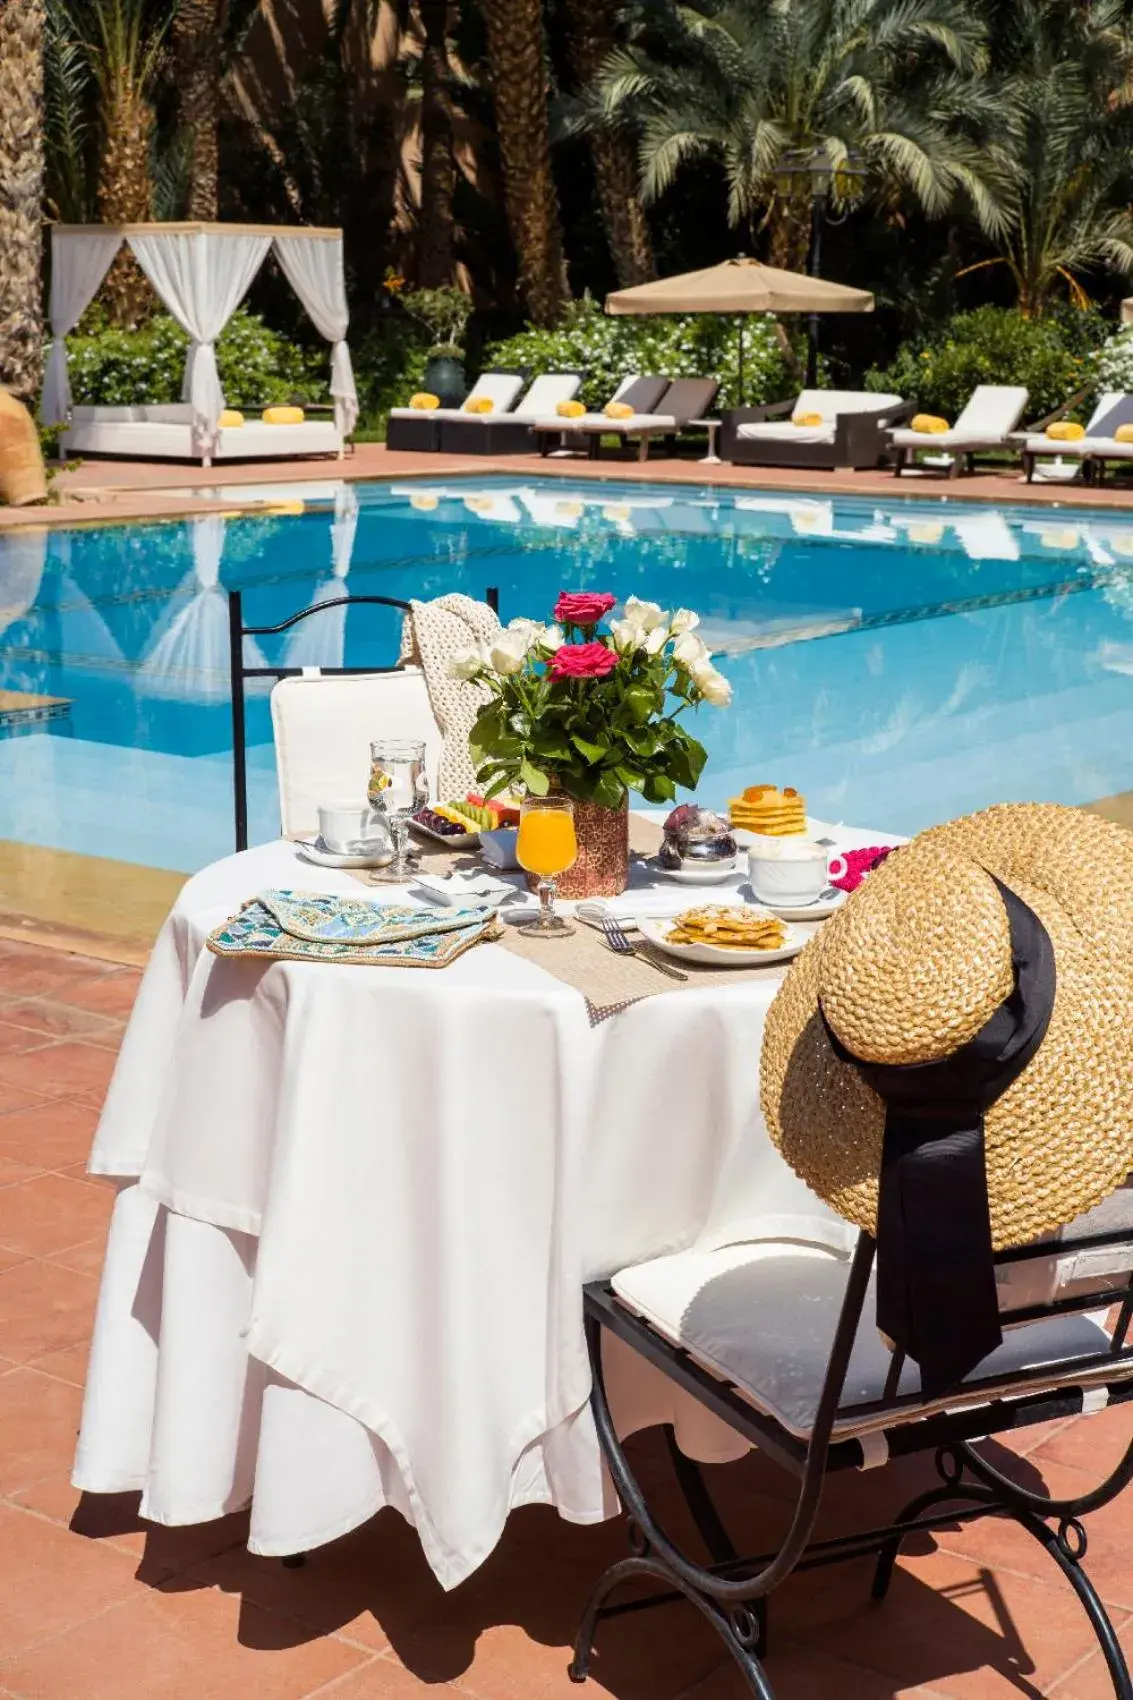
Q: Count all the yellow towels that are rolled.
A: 10